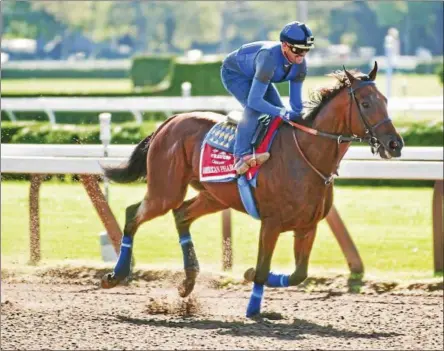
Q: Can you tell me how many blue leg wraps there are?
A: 4